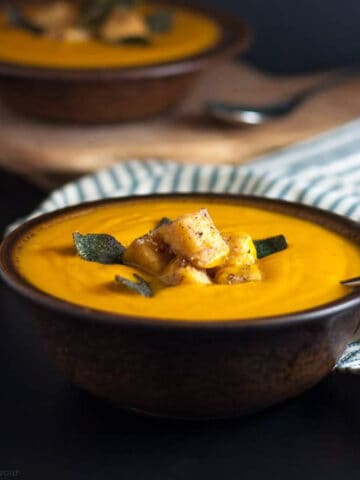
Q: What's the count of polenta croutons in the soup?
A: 5